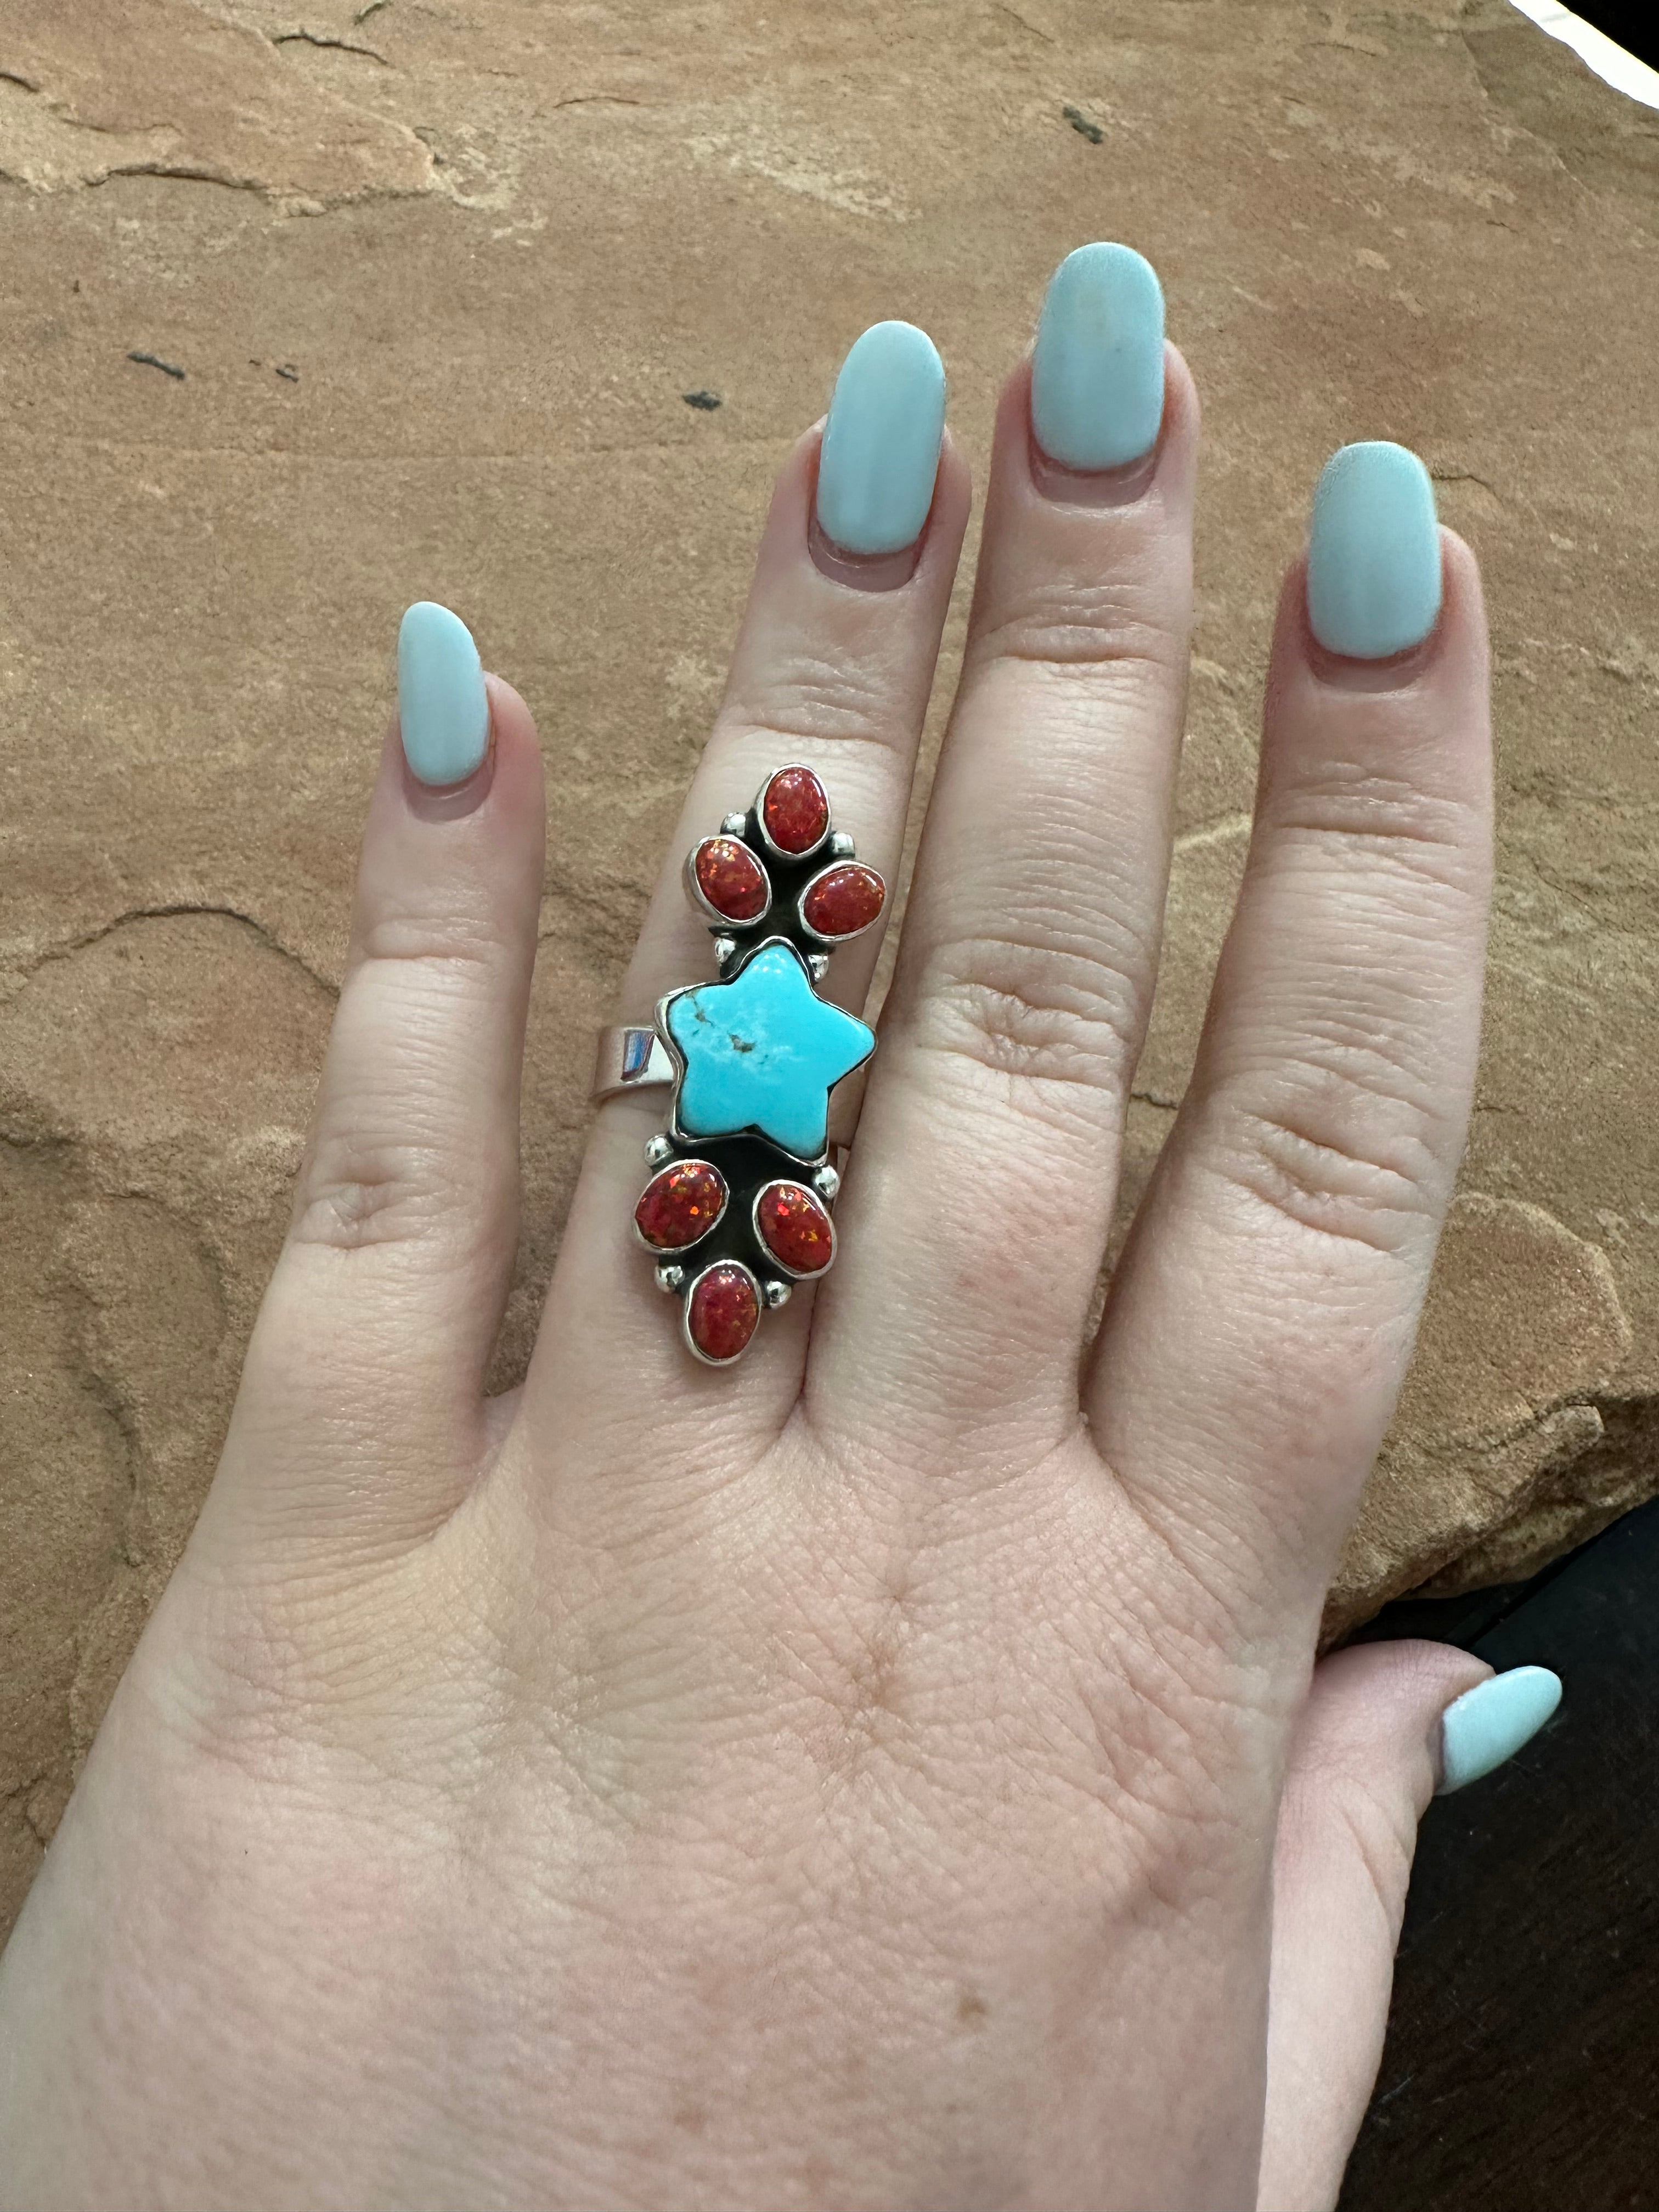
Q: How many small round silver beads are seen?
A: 8